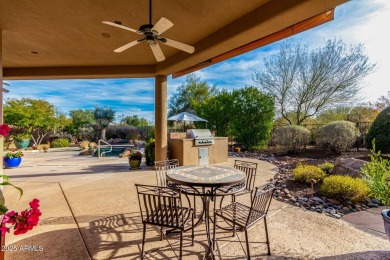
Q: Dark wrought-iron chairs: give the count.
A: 4